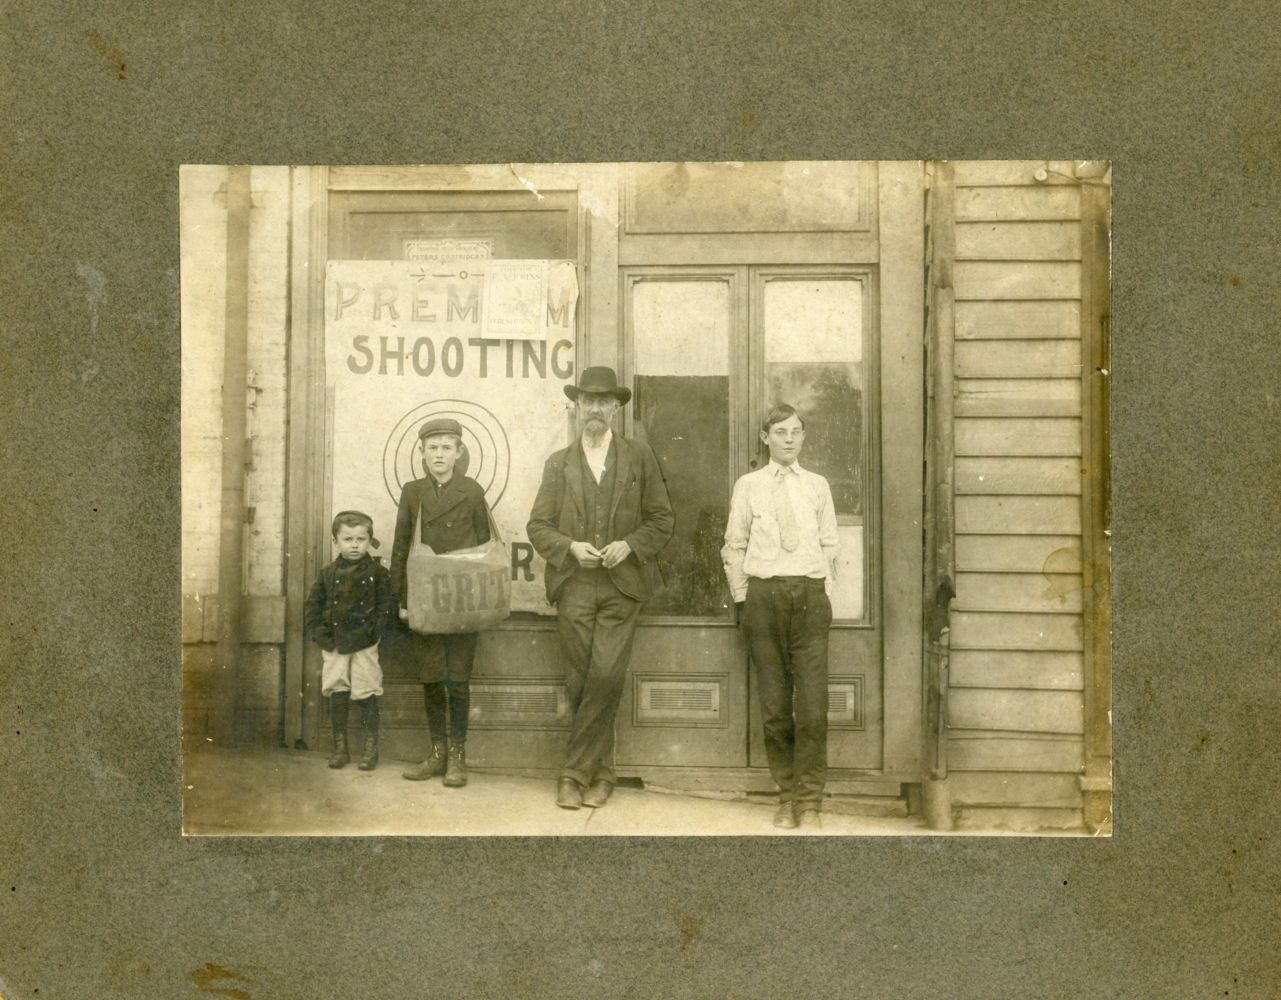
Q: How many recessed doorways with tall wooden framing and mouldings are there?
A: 1